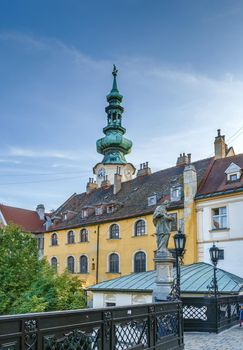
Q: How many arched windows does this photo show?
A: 10